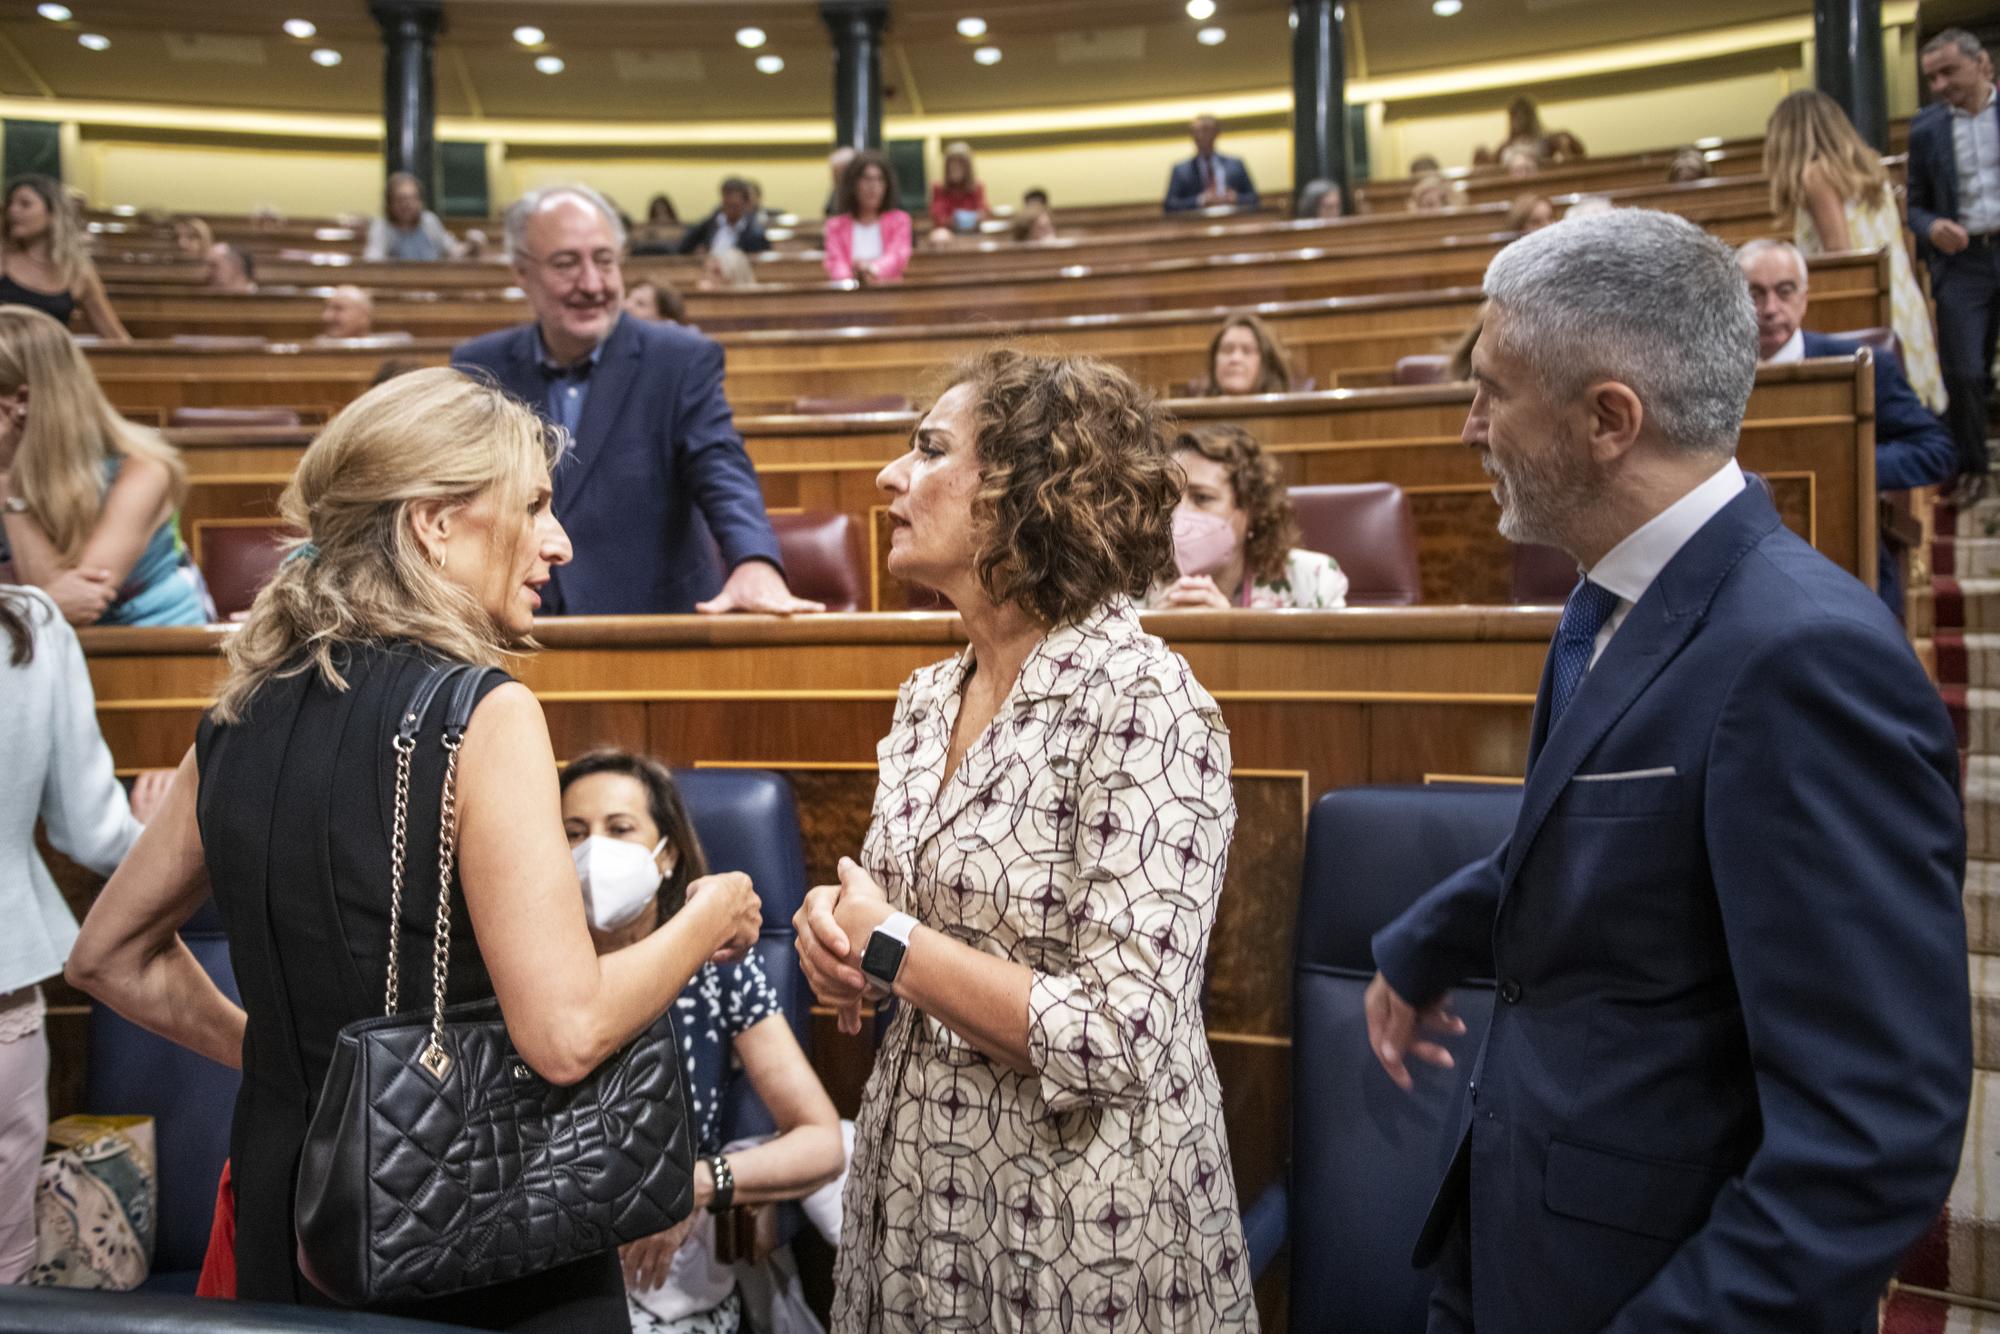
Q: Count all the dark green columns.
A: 4